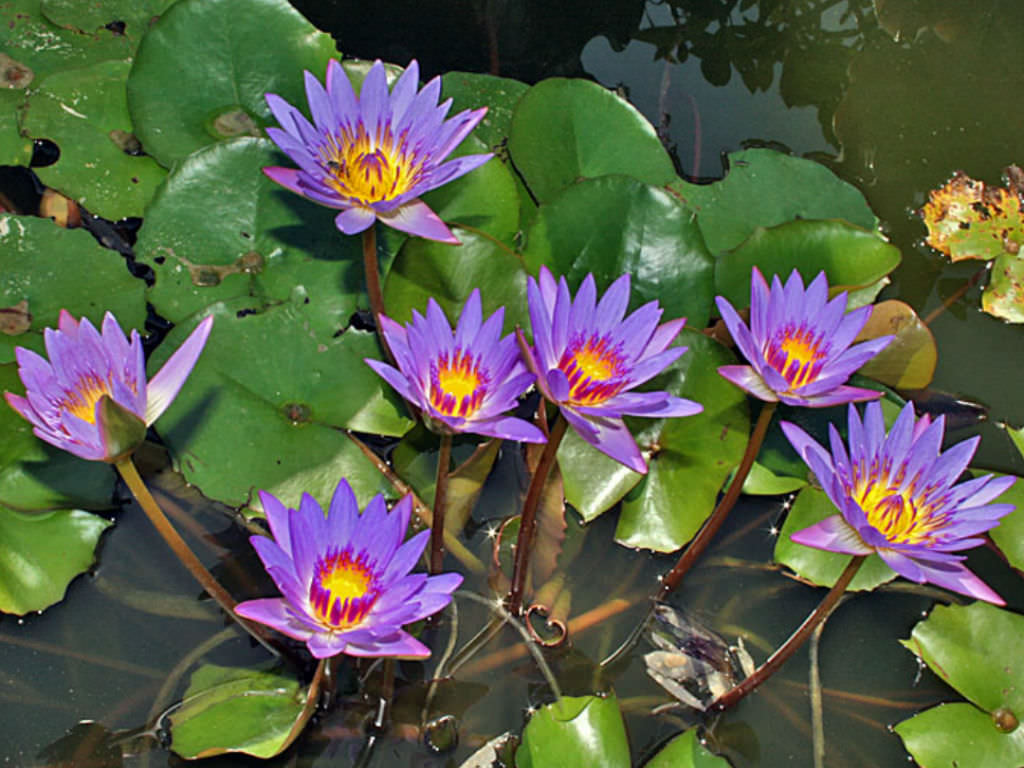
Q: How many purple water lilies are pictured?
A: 7